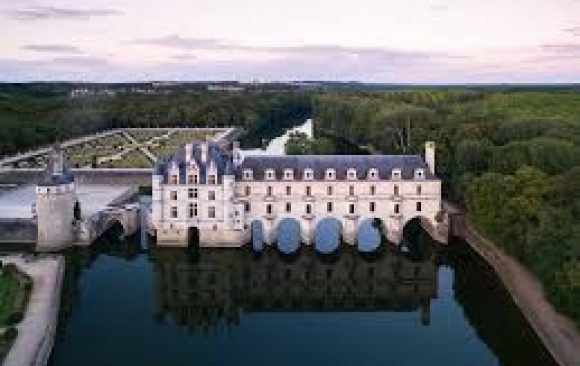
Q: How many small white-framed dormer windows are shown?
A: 9